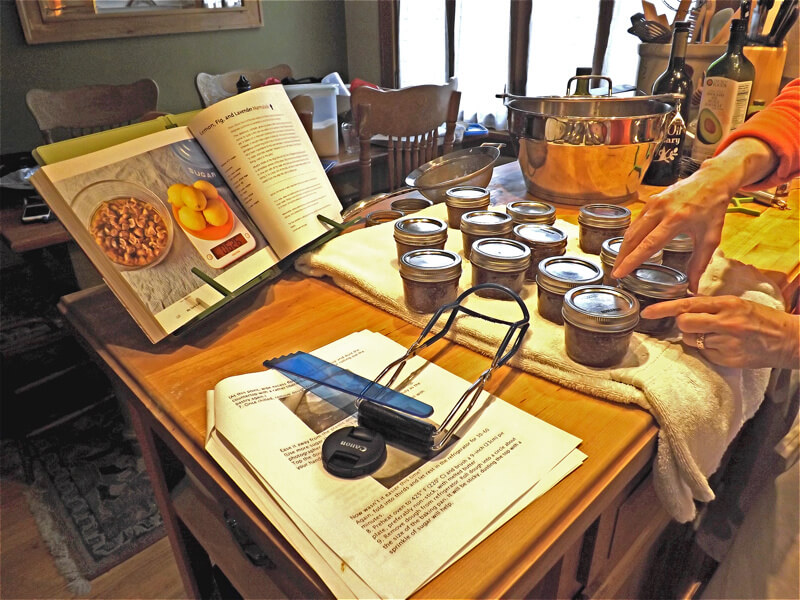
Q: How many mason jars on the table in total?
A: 13